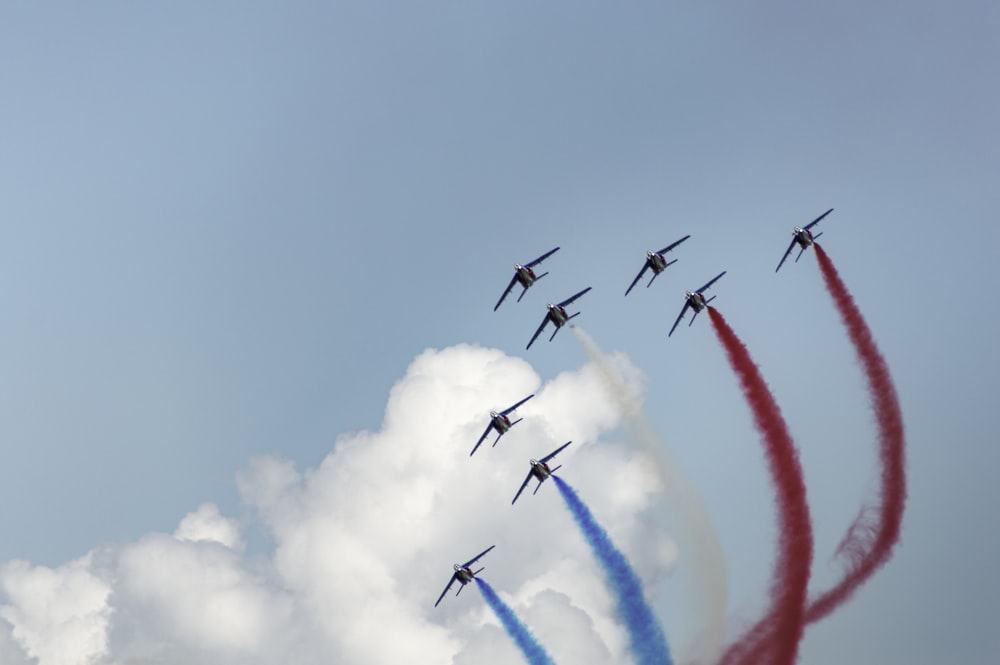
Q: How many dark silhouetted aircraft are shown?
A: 8